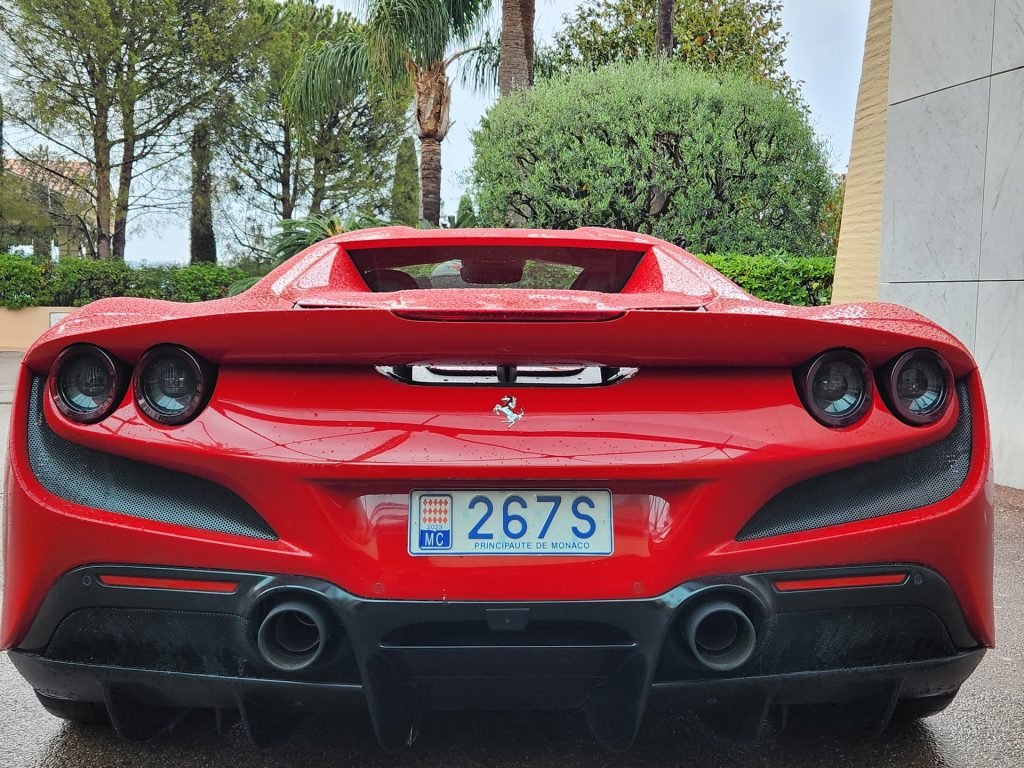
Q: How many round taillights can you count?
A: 4